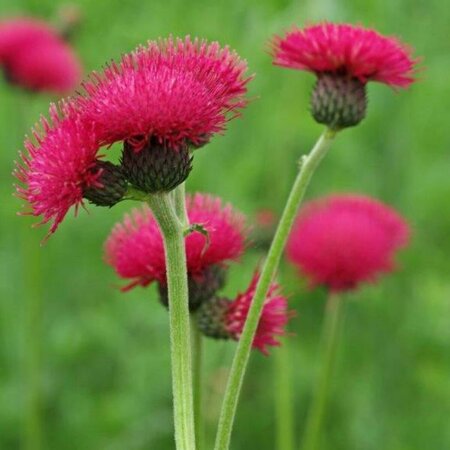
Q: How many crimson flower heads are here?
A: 7